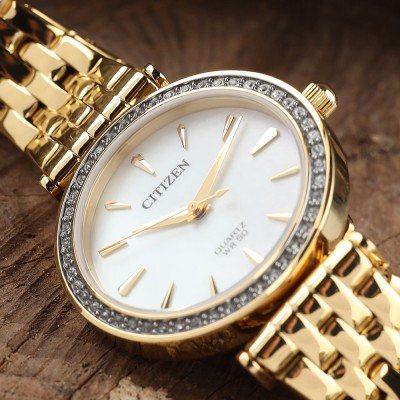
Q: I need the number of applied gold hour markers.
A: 12